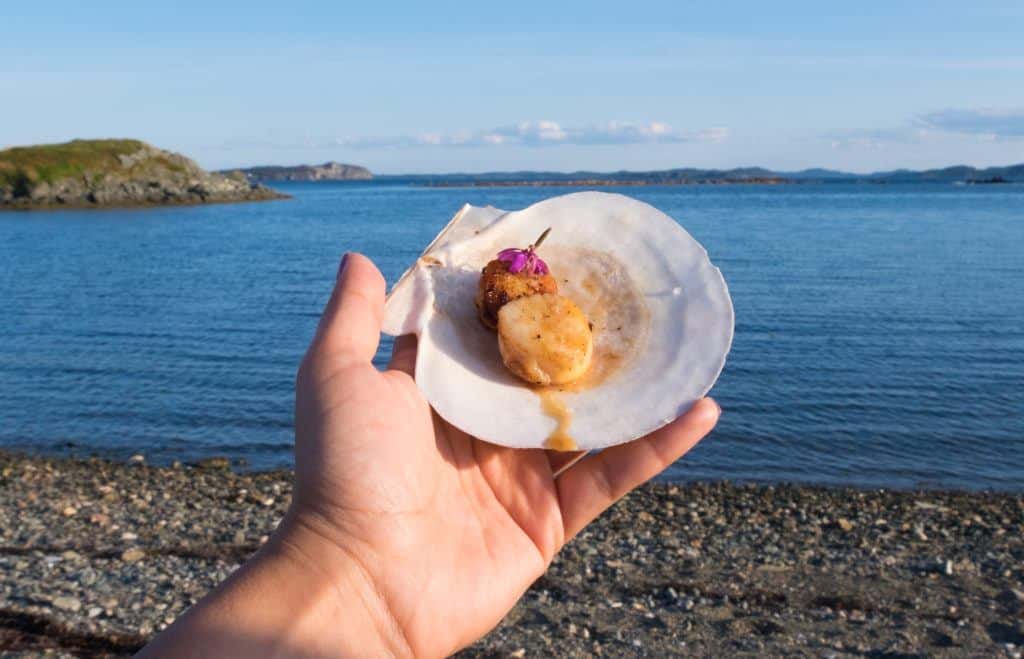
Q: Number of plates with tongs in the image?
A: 0